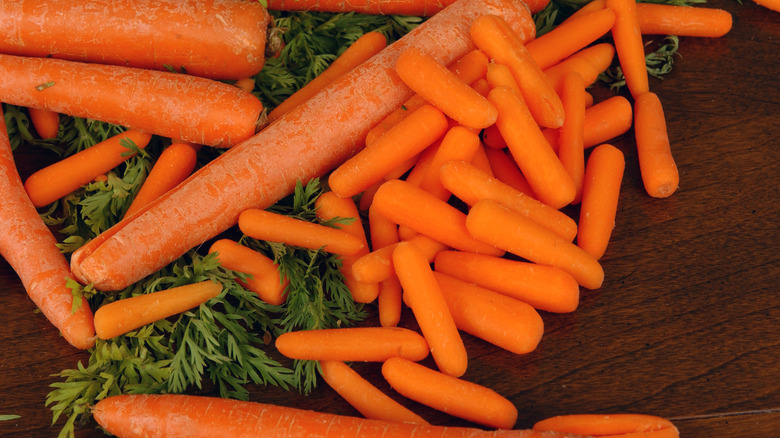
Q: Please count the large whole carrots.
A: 6